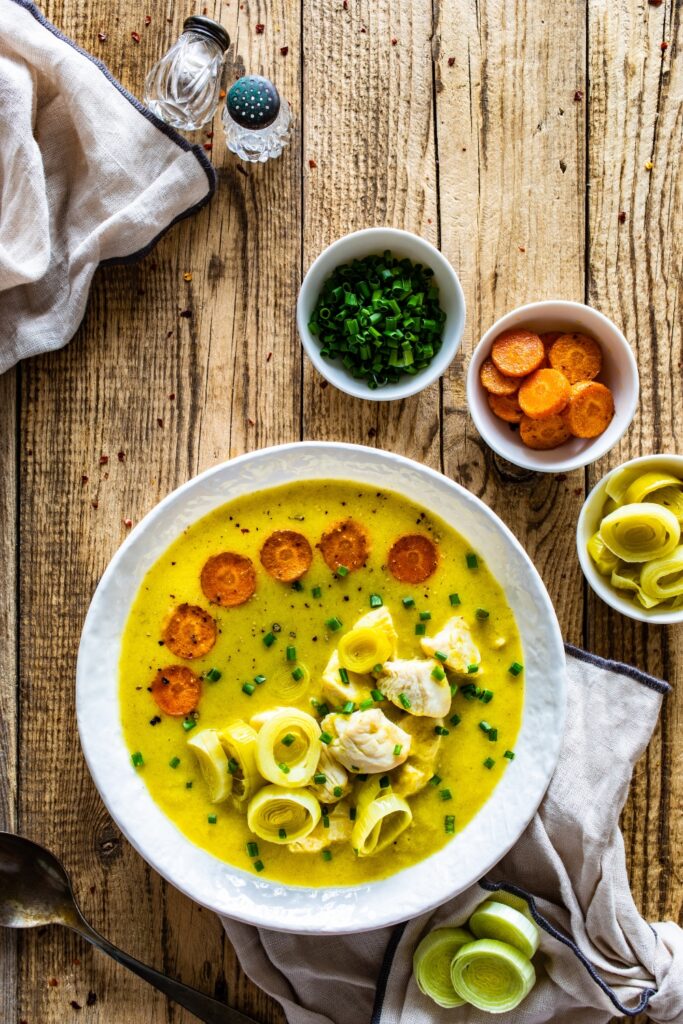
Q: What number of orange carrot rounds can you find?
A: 14